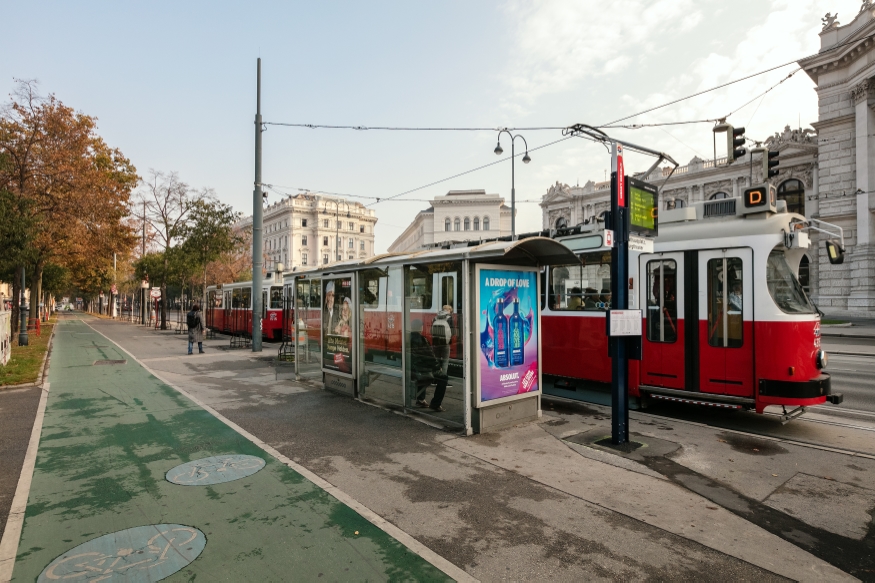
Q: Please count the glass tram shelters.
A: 1